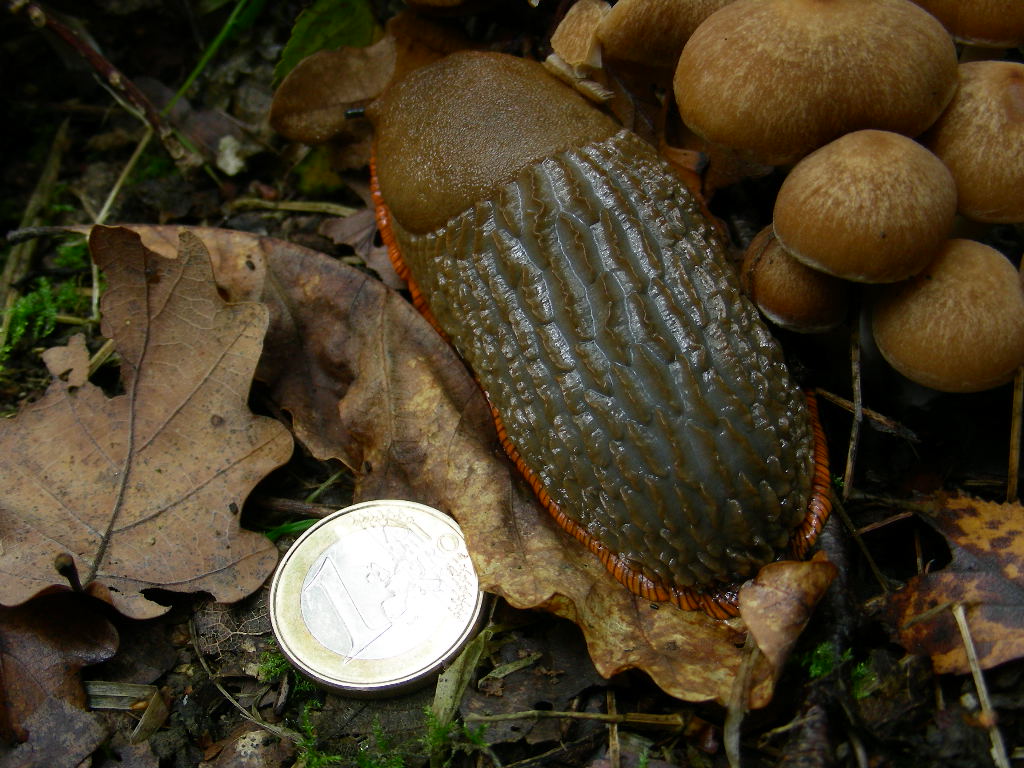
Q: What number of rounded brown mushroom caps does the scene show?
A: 7